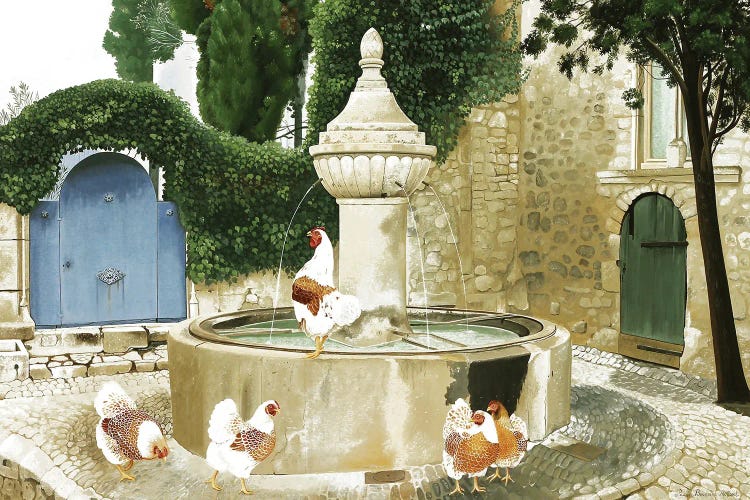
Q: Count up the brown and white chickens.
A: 5